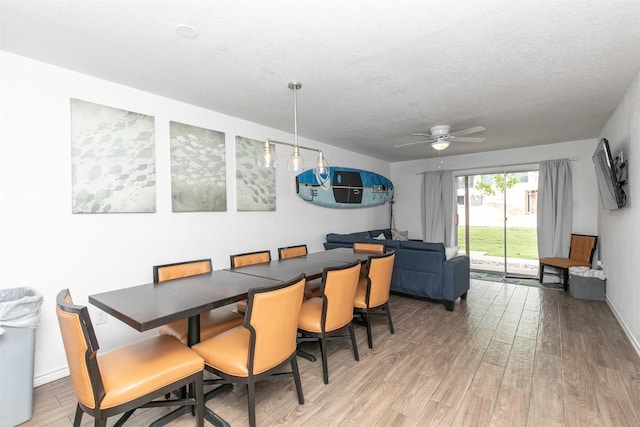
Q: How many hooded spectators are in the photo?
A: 0